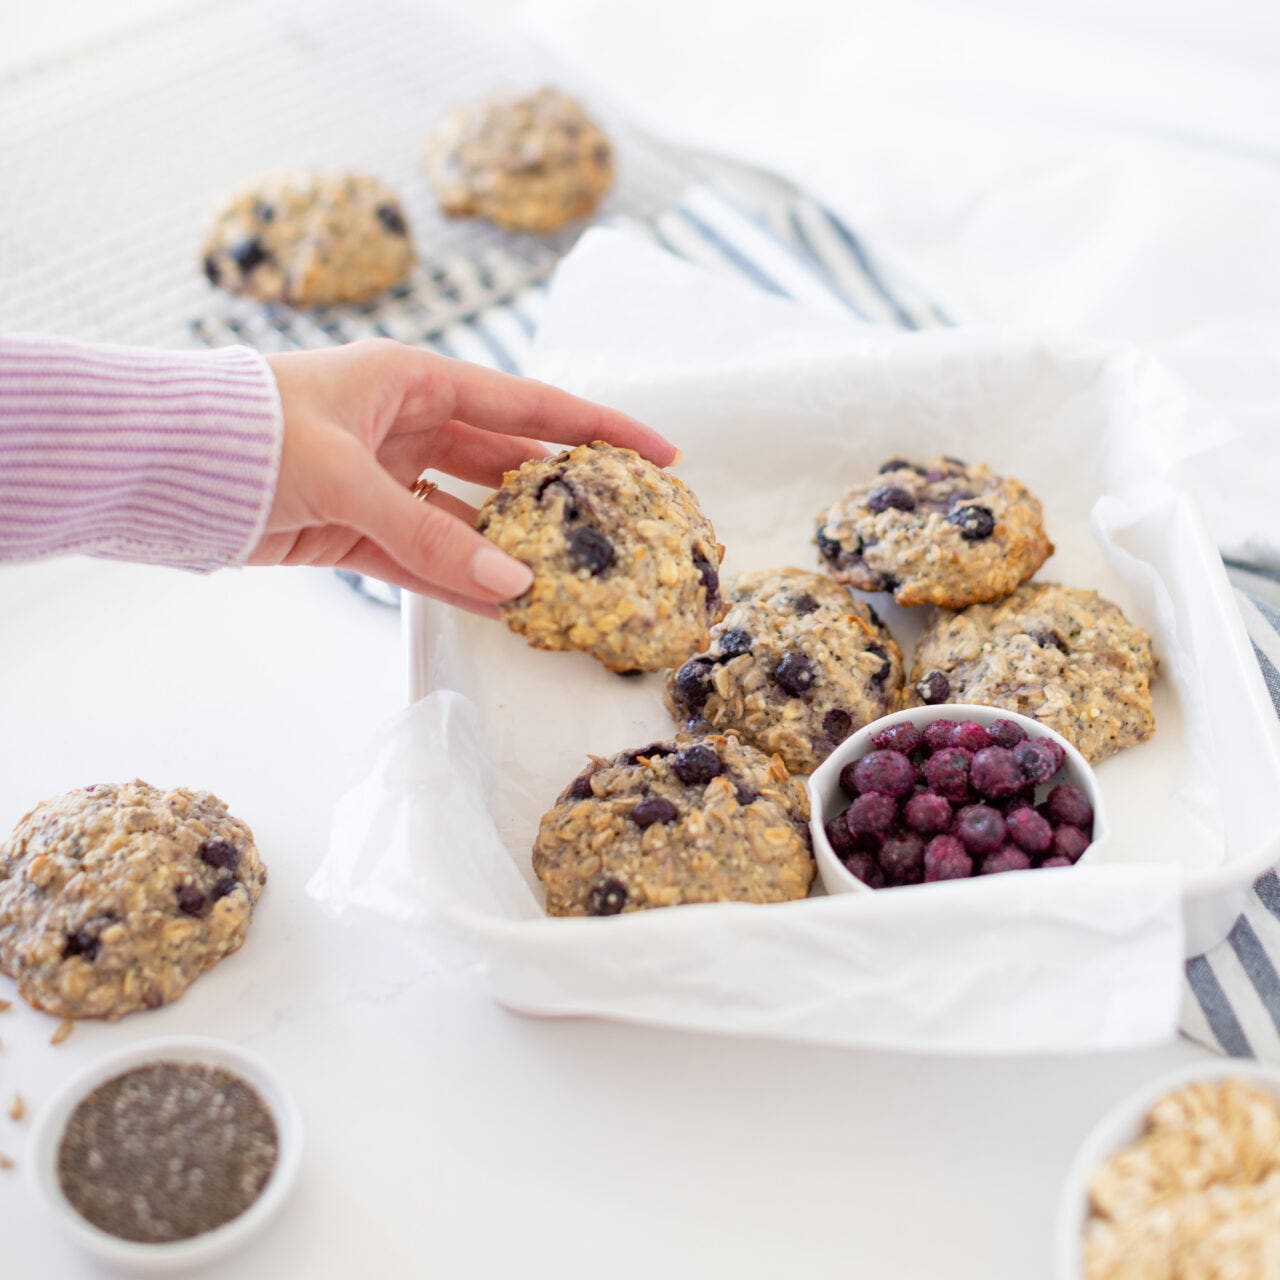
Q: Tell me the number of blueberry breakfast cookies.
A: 8